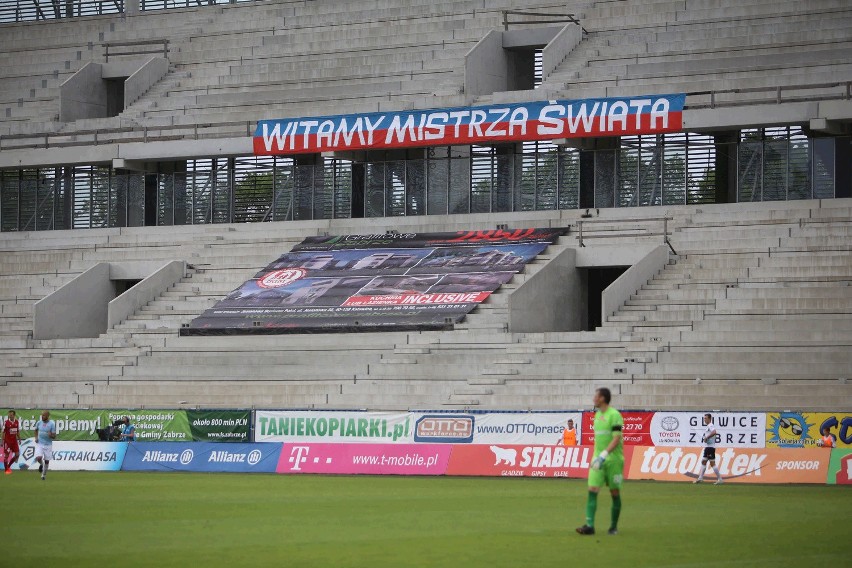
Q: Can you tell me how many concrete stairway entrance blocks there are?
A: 4